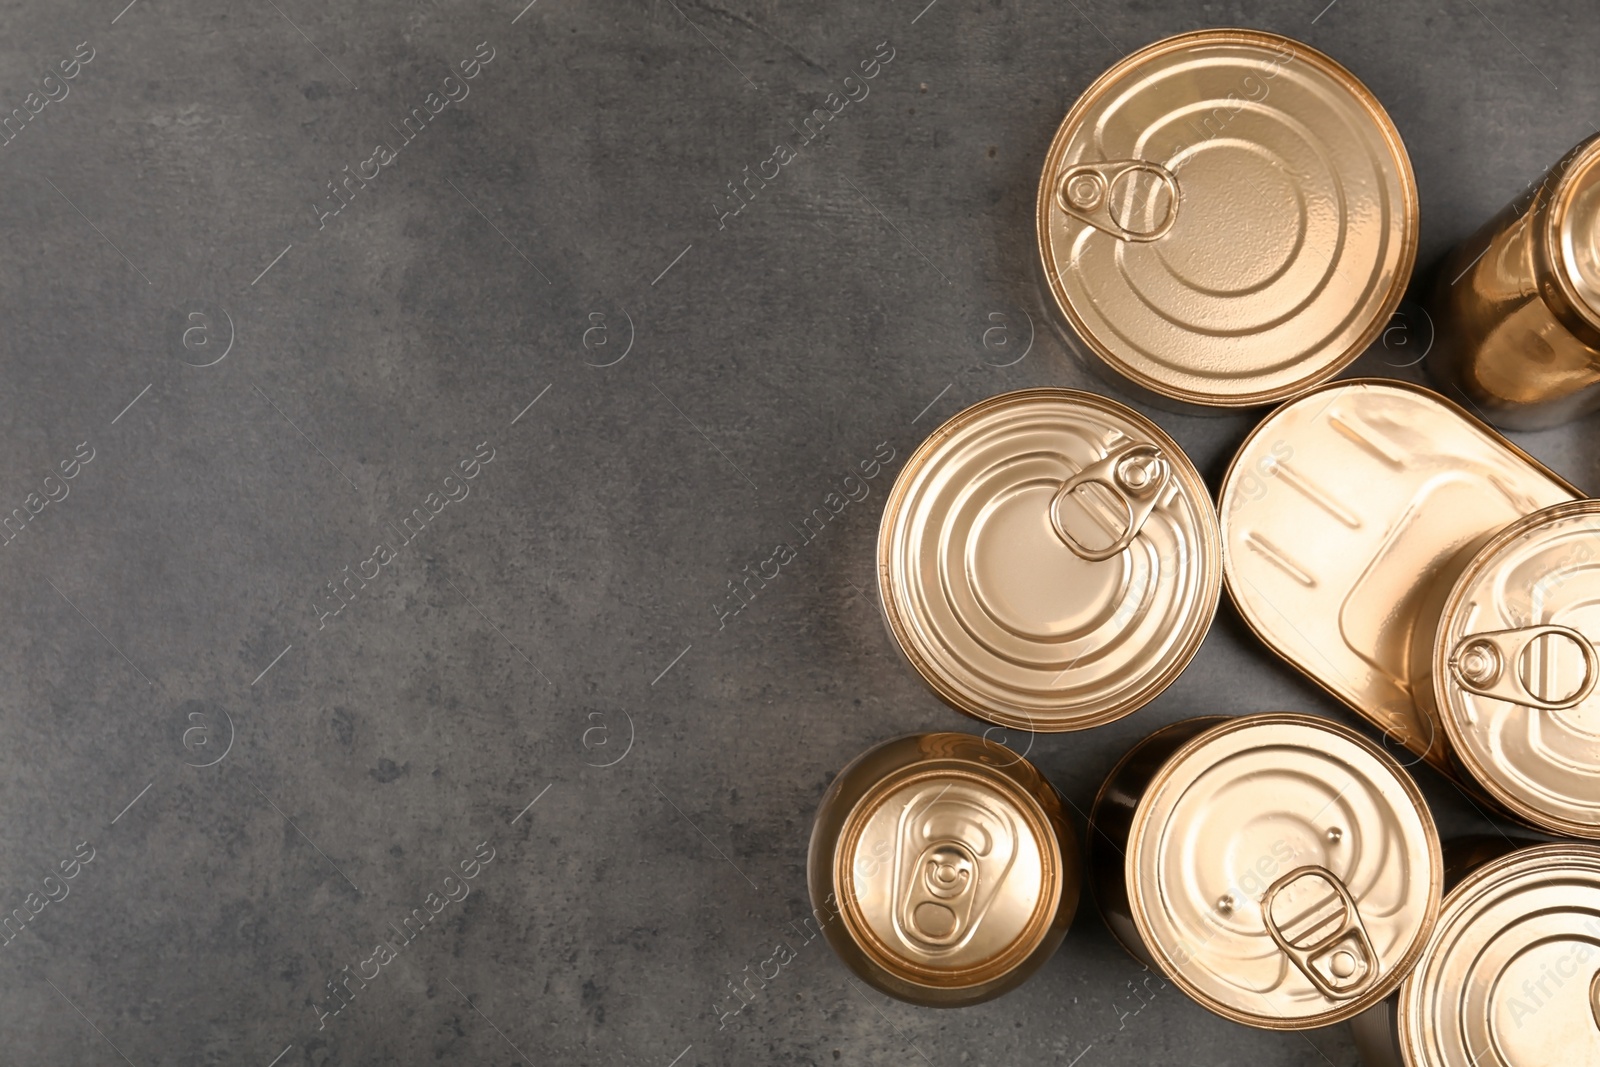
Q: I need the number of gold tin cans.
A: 8